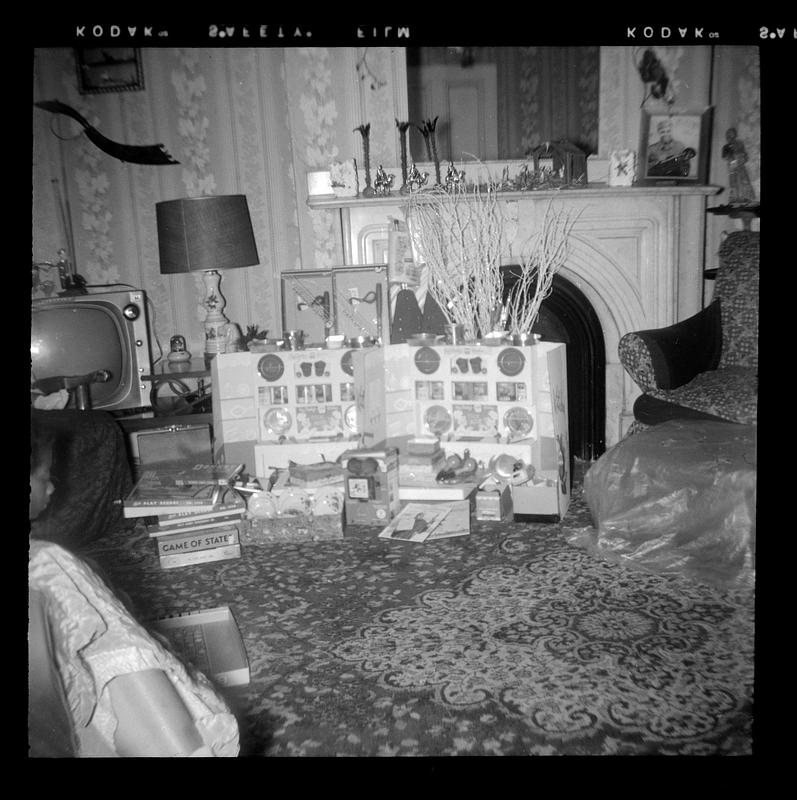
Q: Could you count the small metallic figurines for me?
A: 3